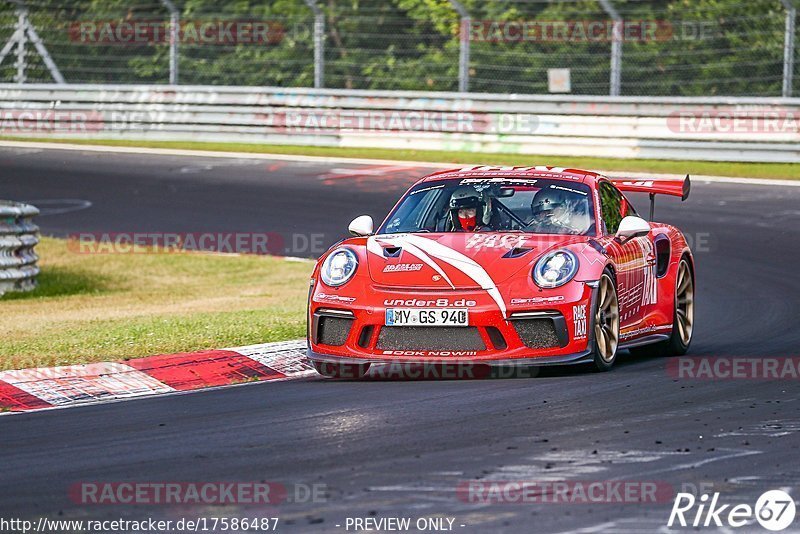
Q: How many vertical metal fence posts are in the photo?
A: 6